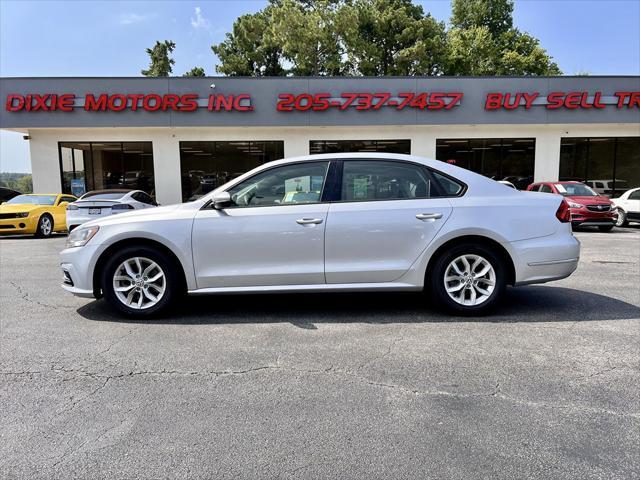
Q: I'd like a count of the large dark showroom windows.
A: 5